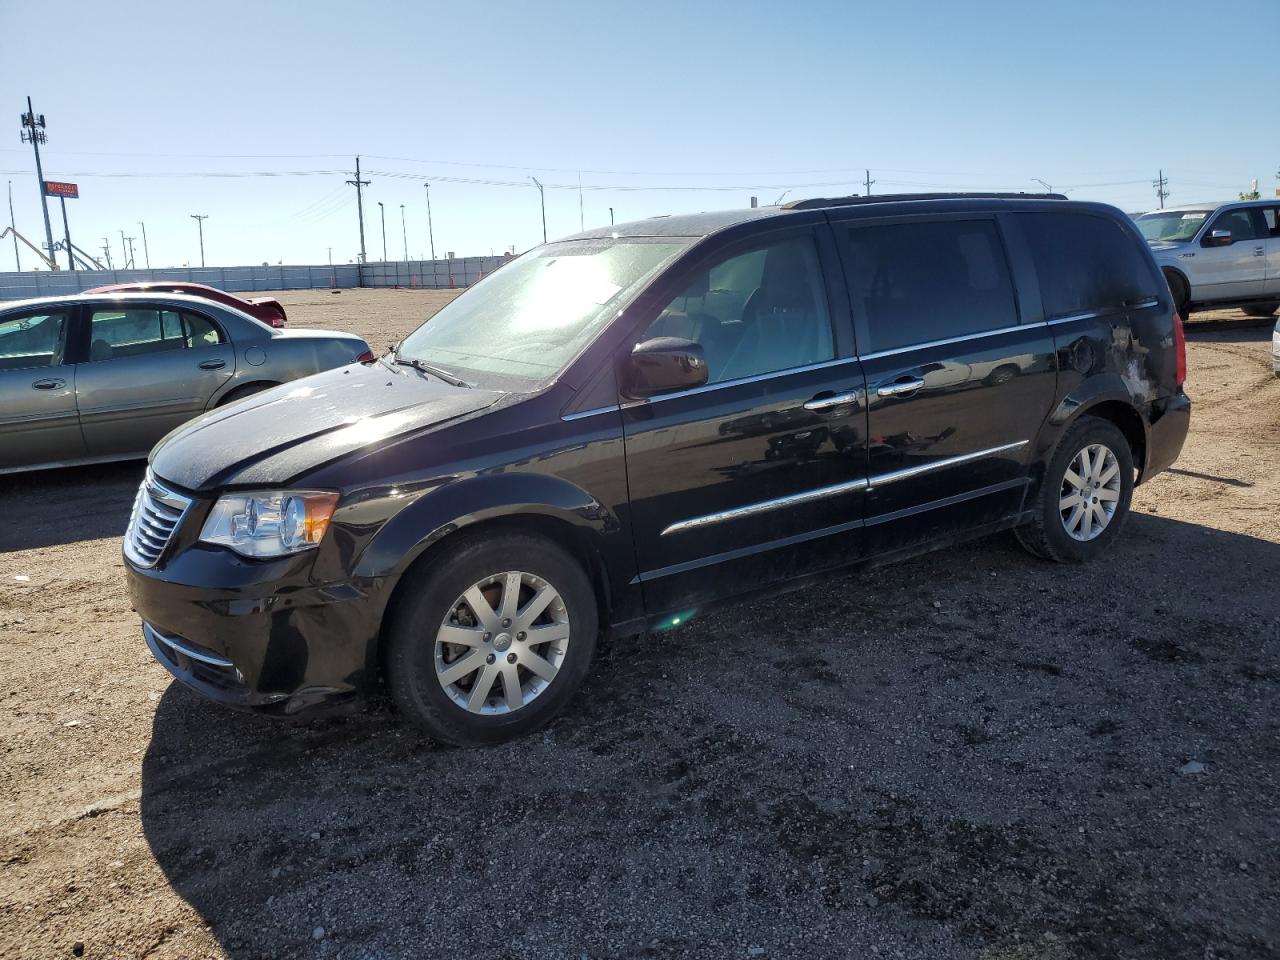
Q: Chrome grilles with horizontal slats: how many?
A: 1